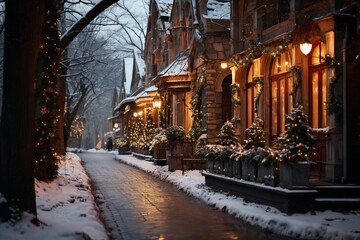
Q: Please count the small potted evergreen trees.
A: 3